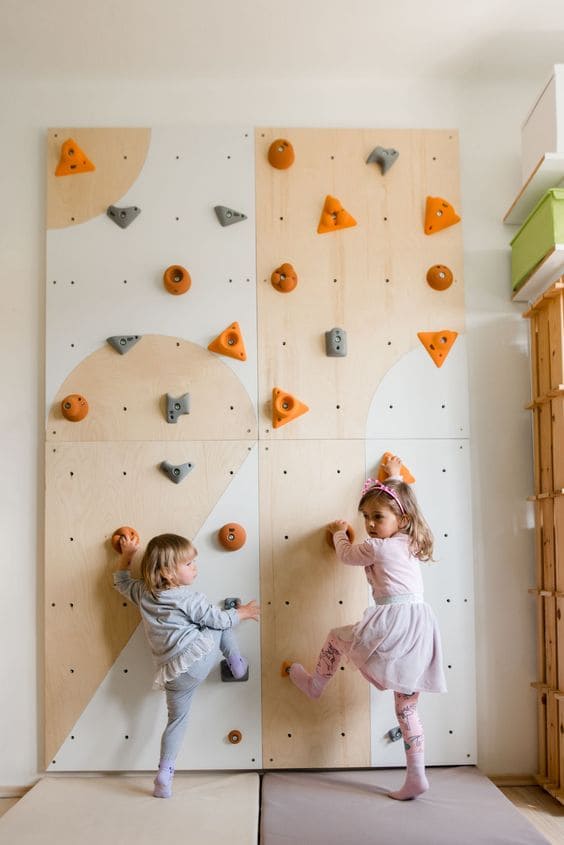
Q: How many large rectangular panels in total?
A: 4